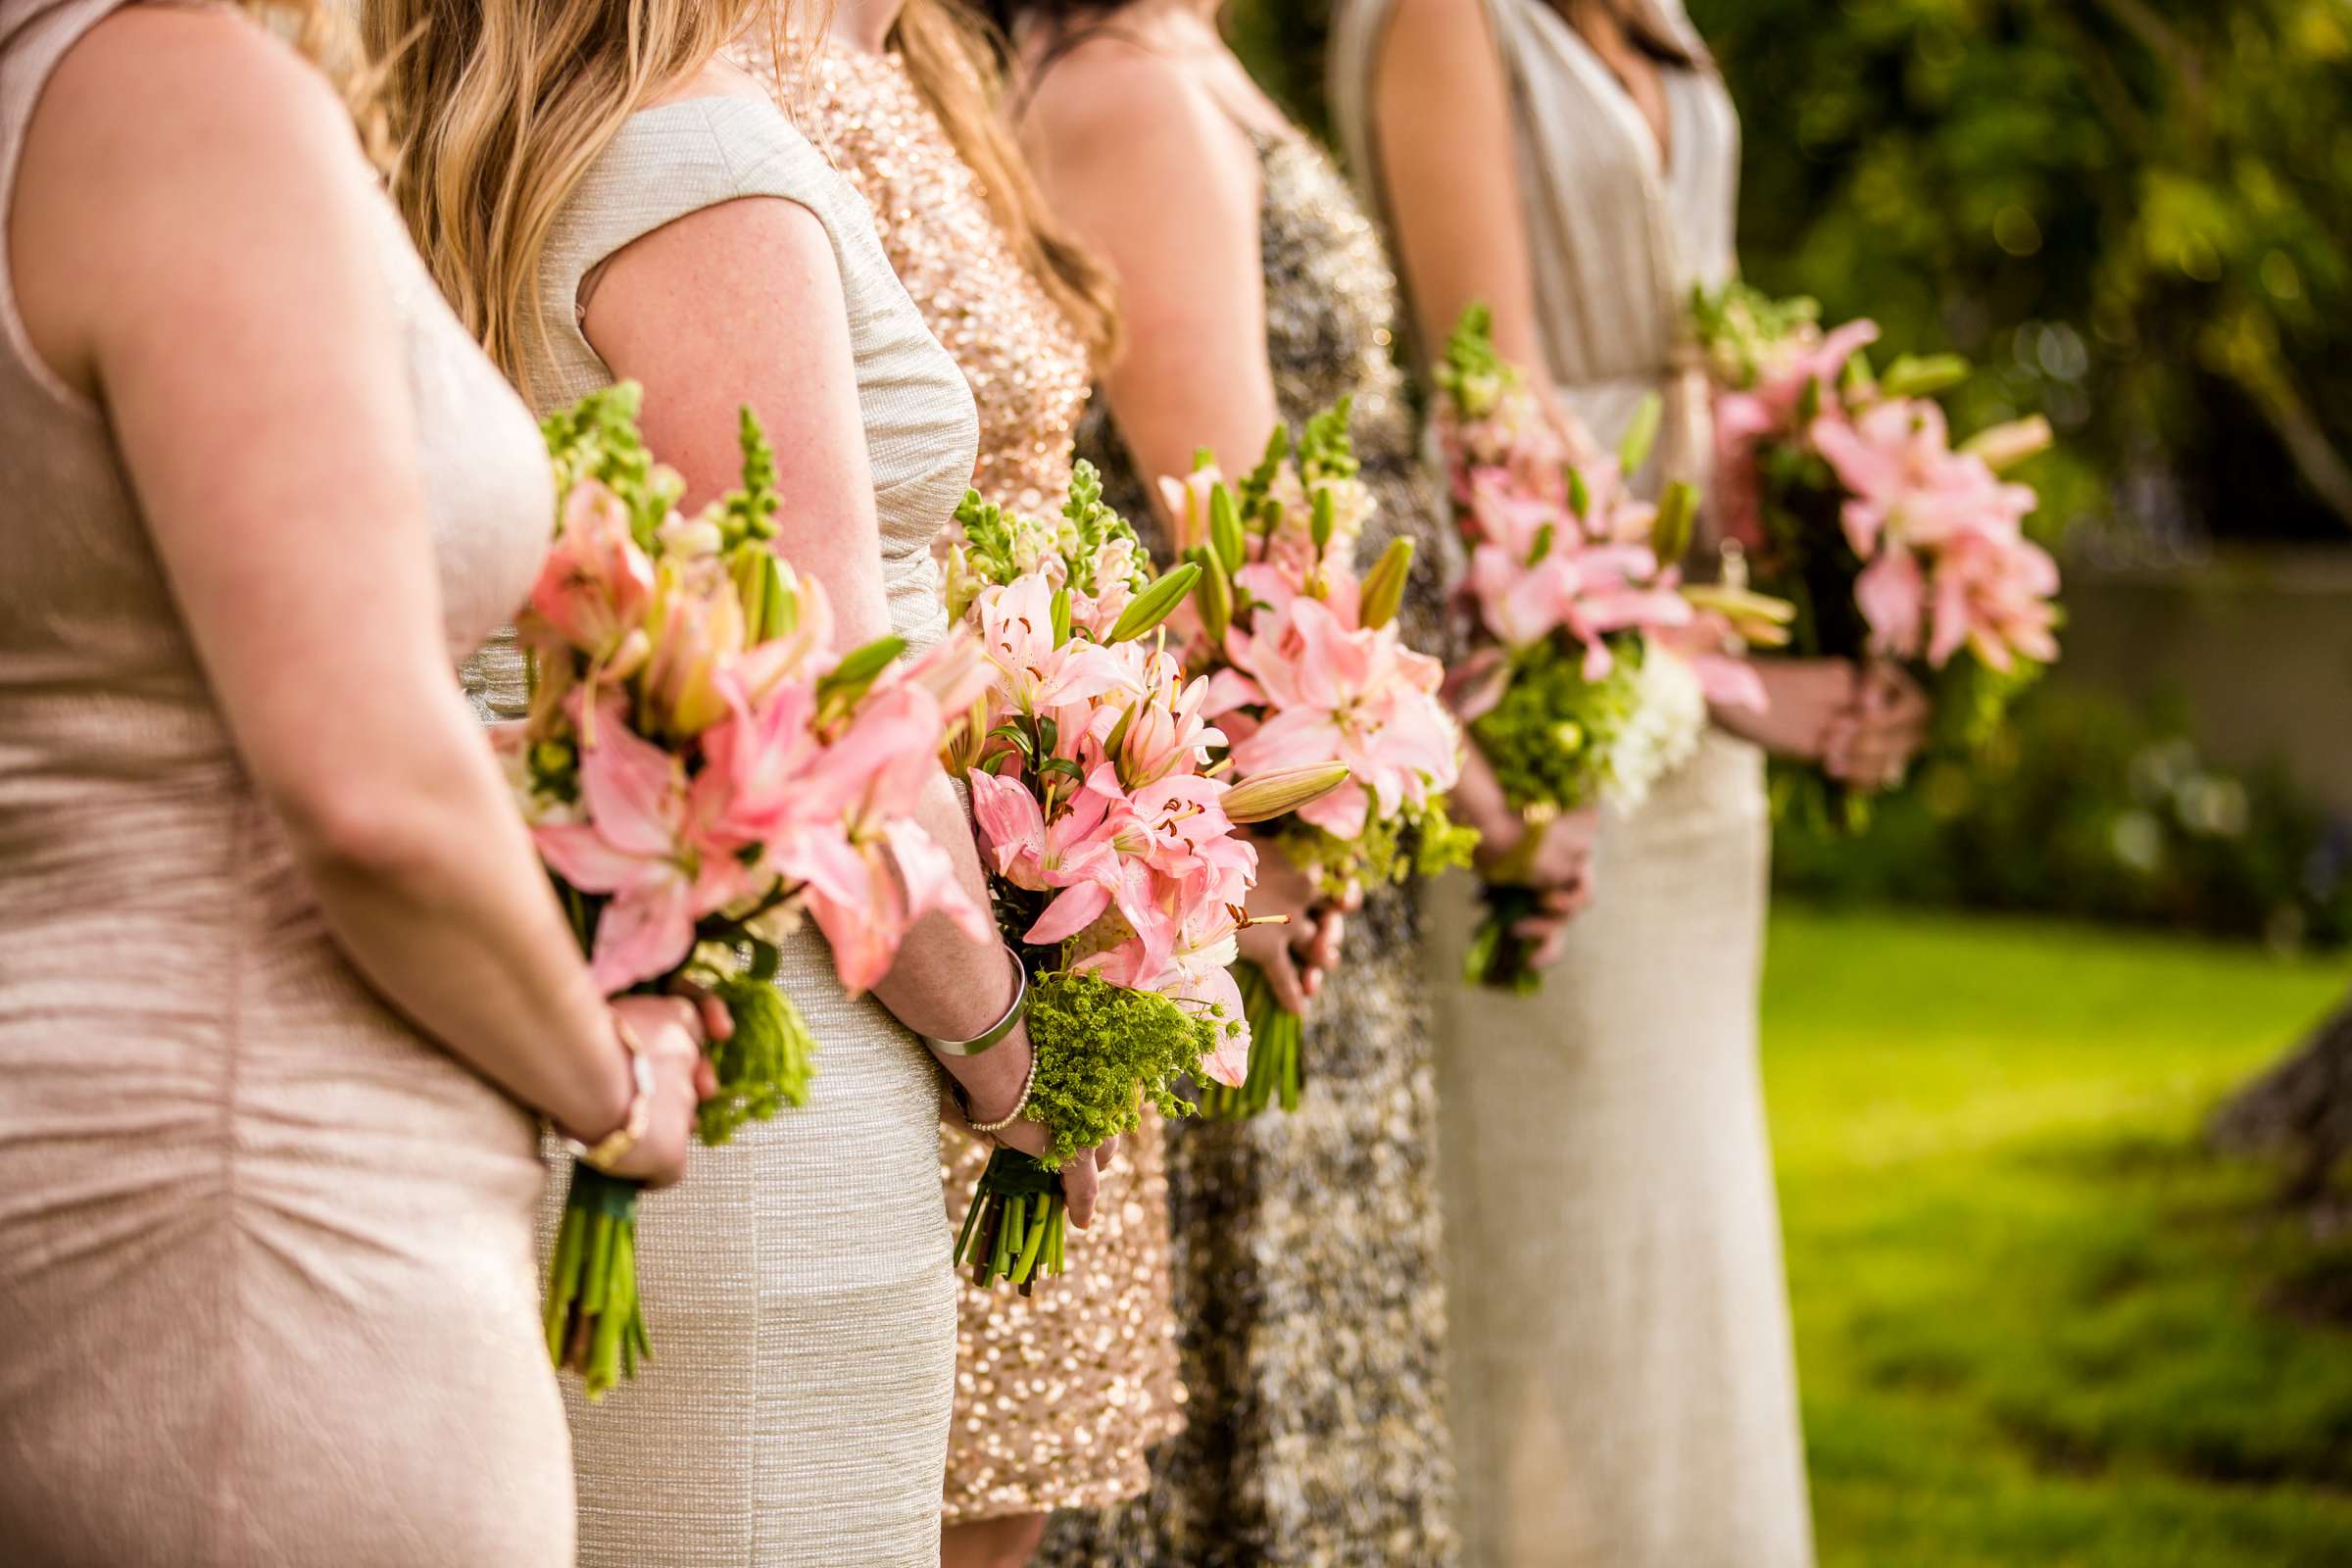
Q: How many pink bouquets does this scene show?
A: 5